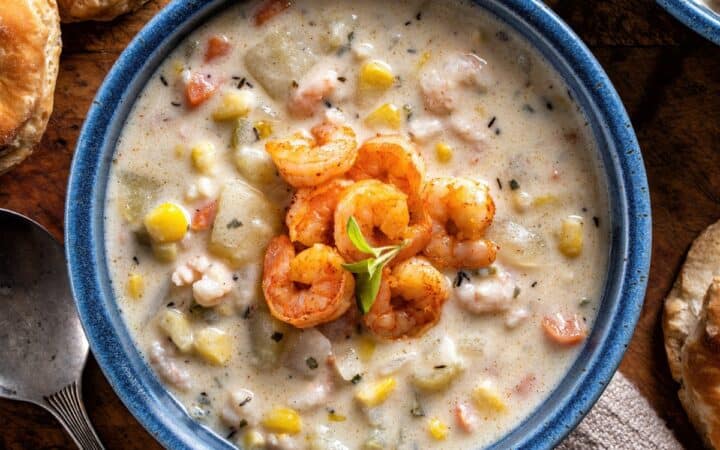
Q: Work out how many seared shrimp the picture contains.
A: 7